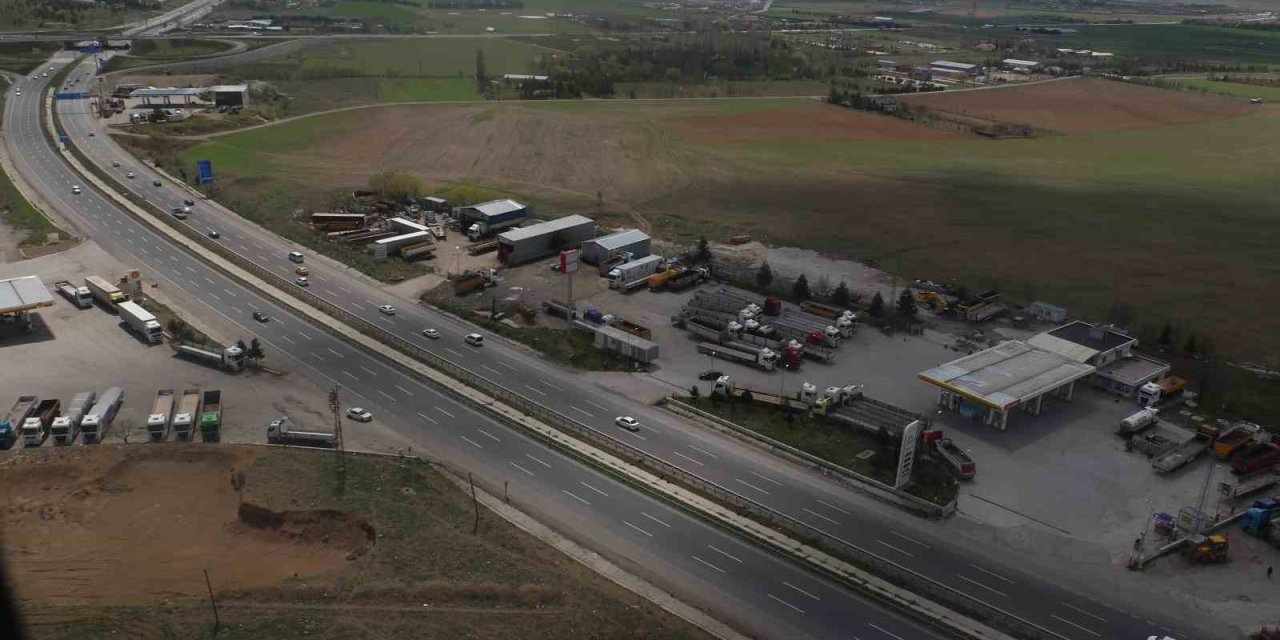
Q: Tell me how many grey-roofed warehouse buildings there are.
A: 3